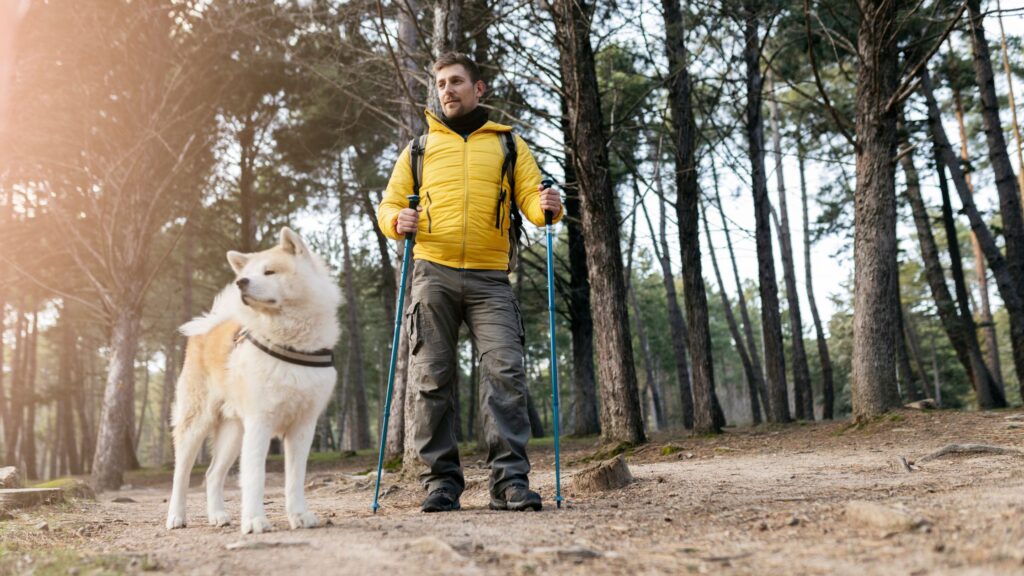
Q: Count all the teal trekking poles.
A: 2